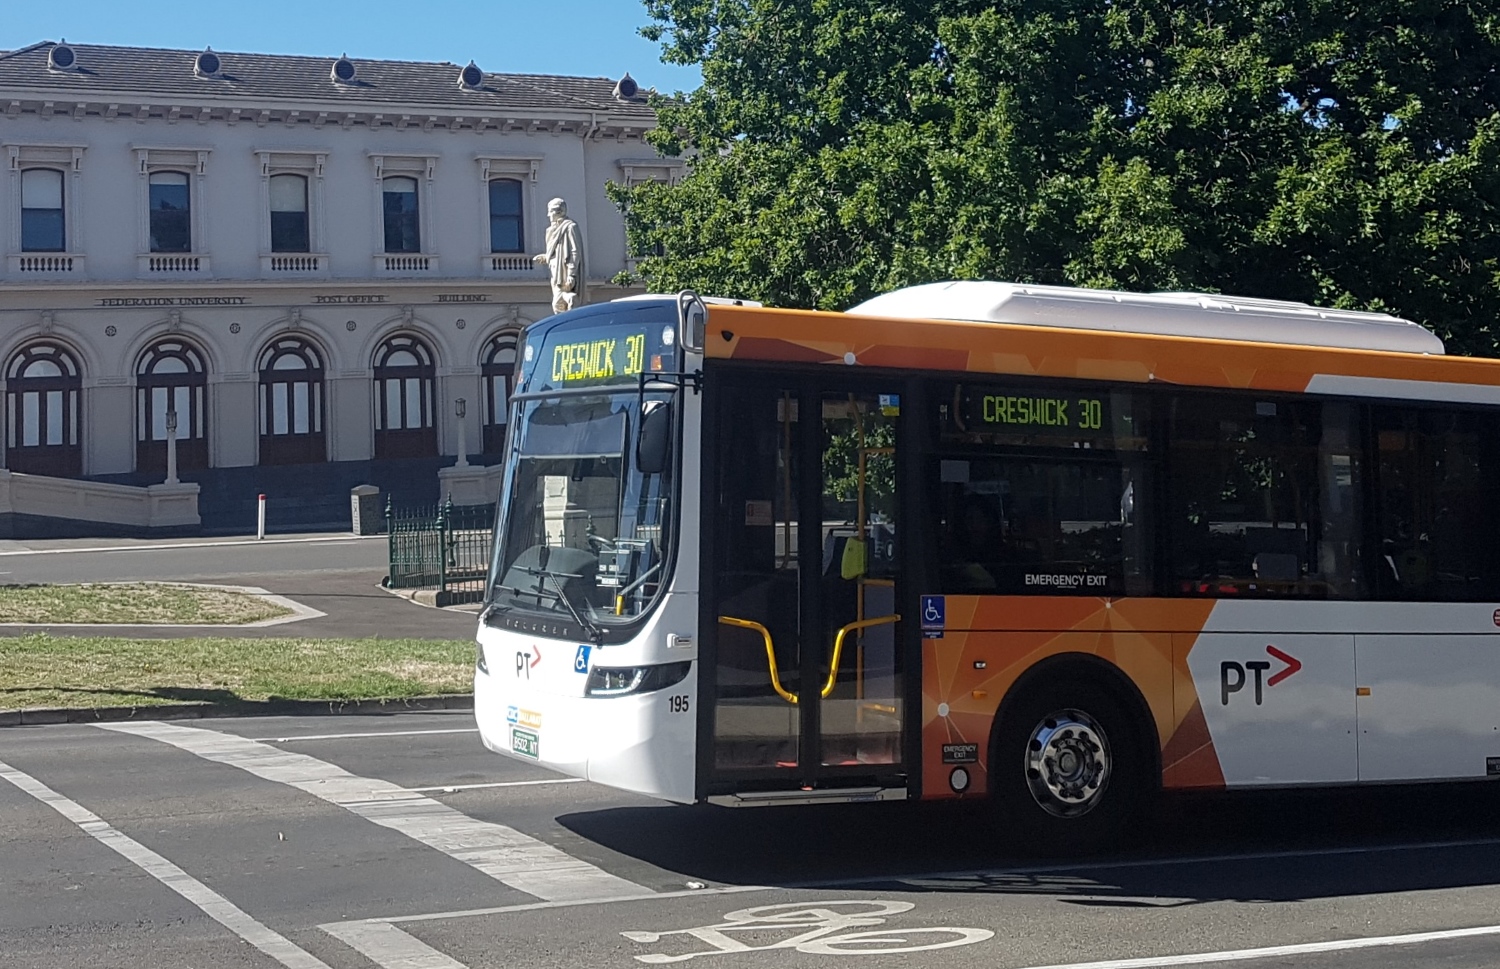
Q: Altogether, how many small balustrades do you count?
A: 5